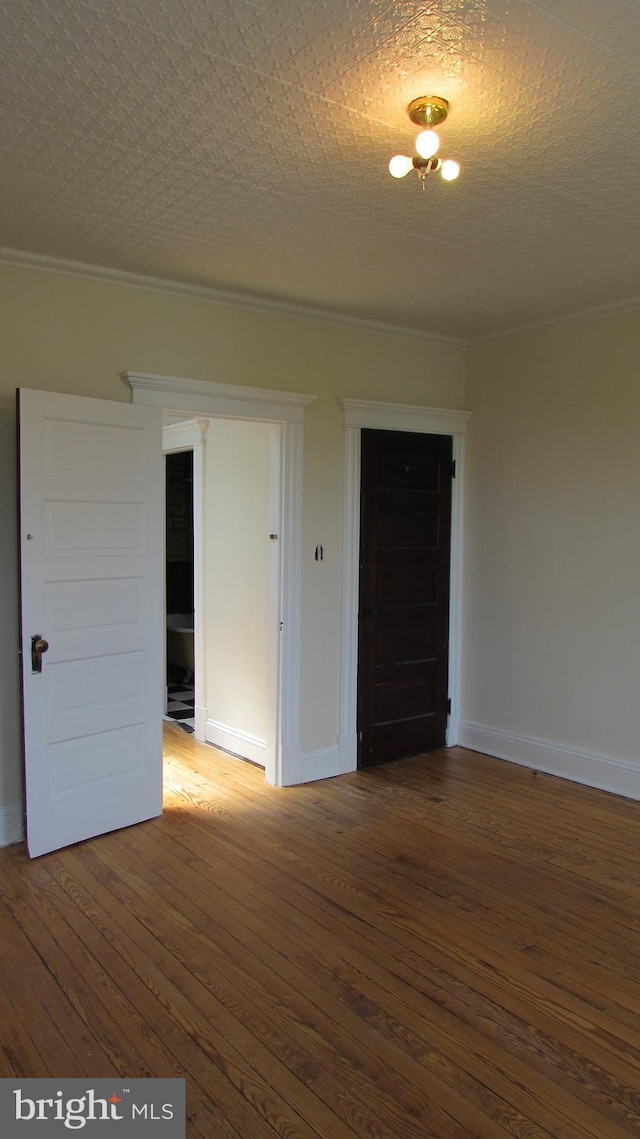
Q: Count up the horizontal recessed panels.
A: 10